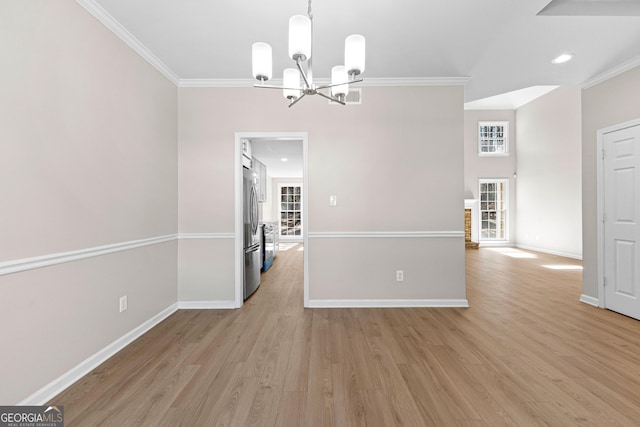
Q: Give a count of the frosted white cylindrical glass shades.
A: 5